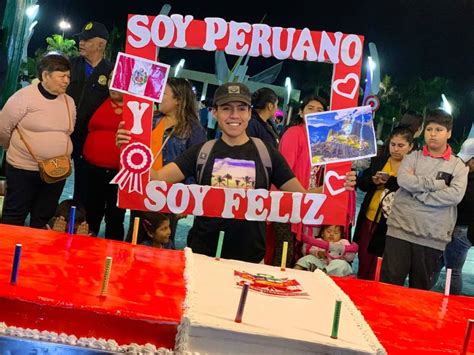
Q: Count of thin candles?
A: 11